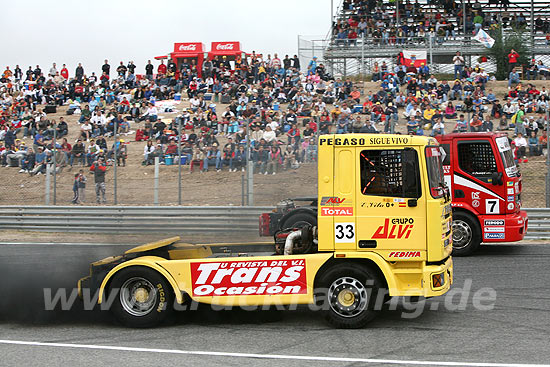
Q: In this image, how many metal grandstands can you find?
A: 1